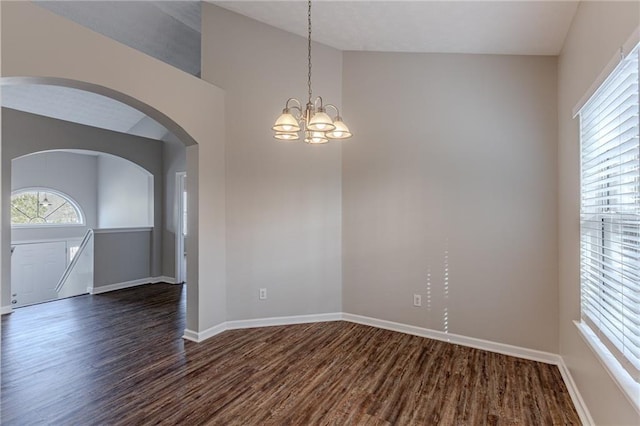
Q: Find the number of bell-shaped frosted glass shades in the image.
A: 5